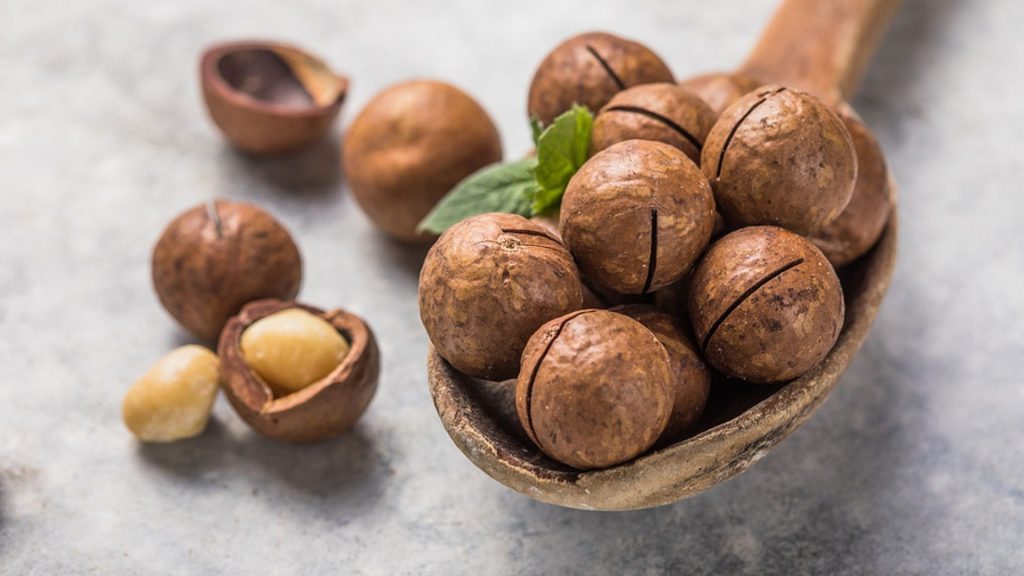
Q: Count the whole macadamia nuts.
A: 12